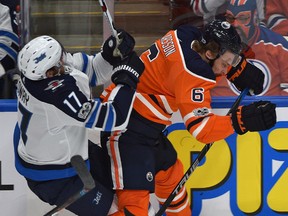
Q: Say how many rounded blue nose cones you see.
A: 0